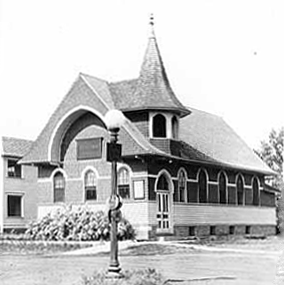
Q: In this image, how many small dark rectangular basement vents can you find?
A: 4